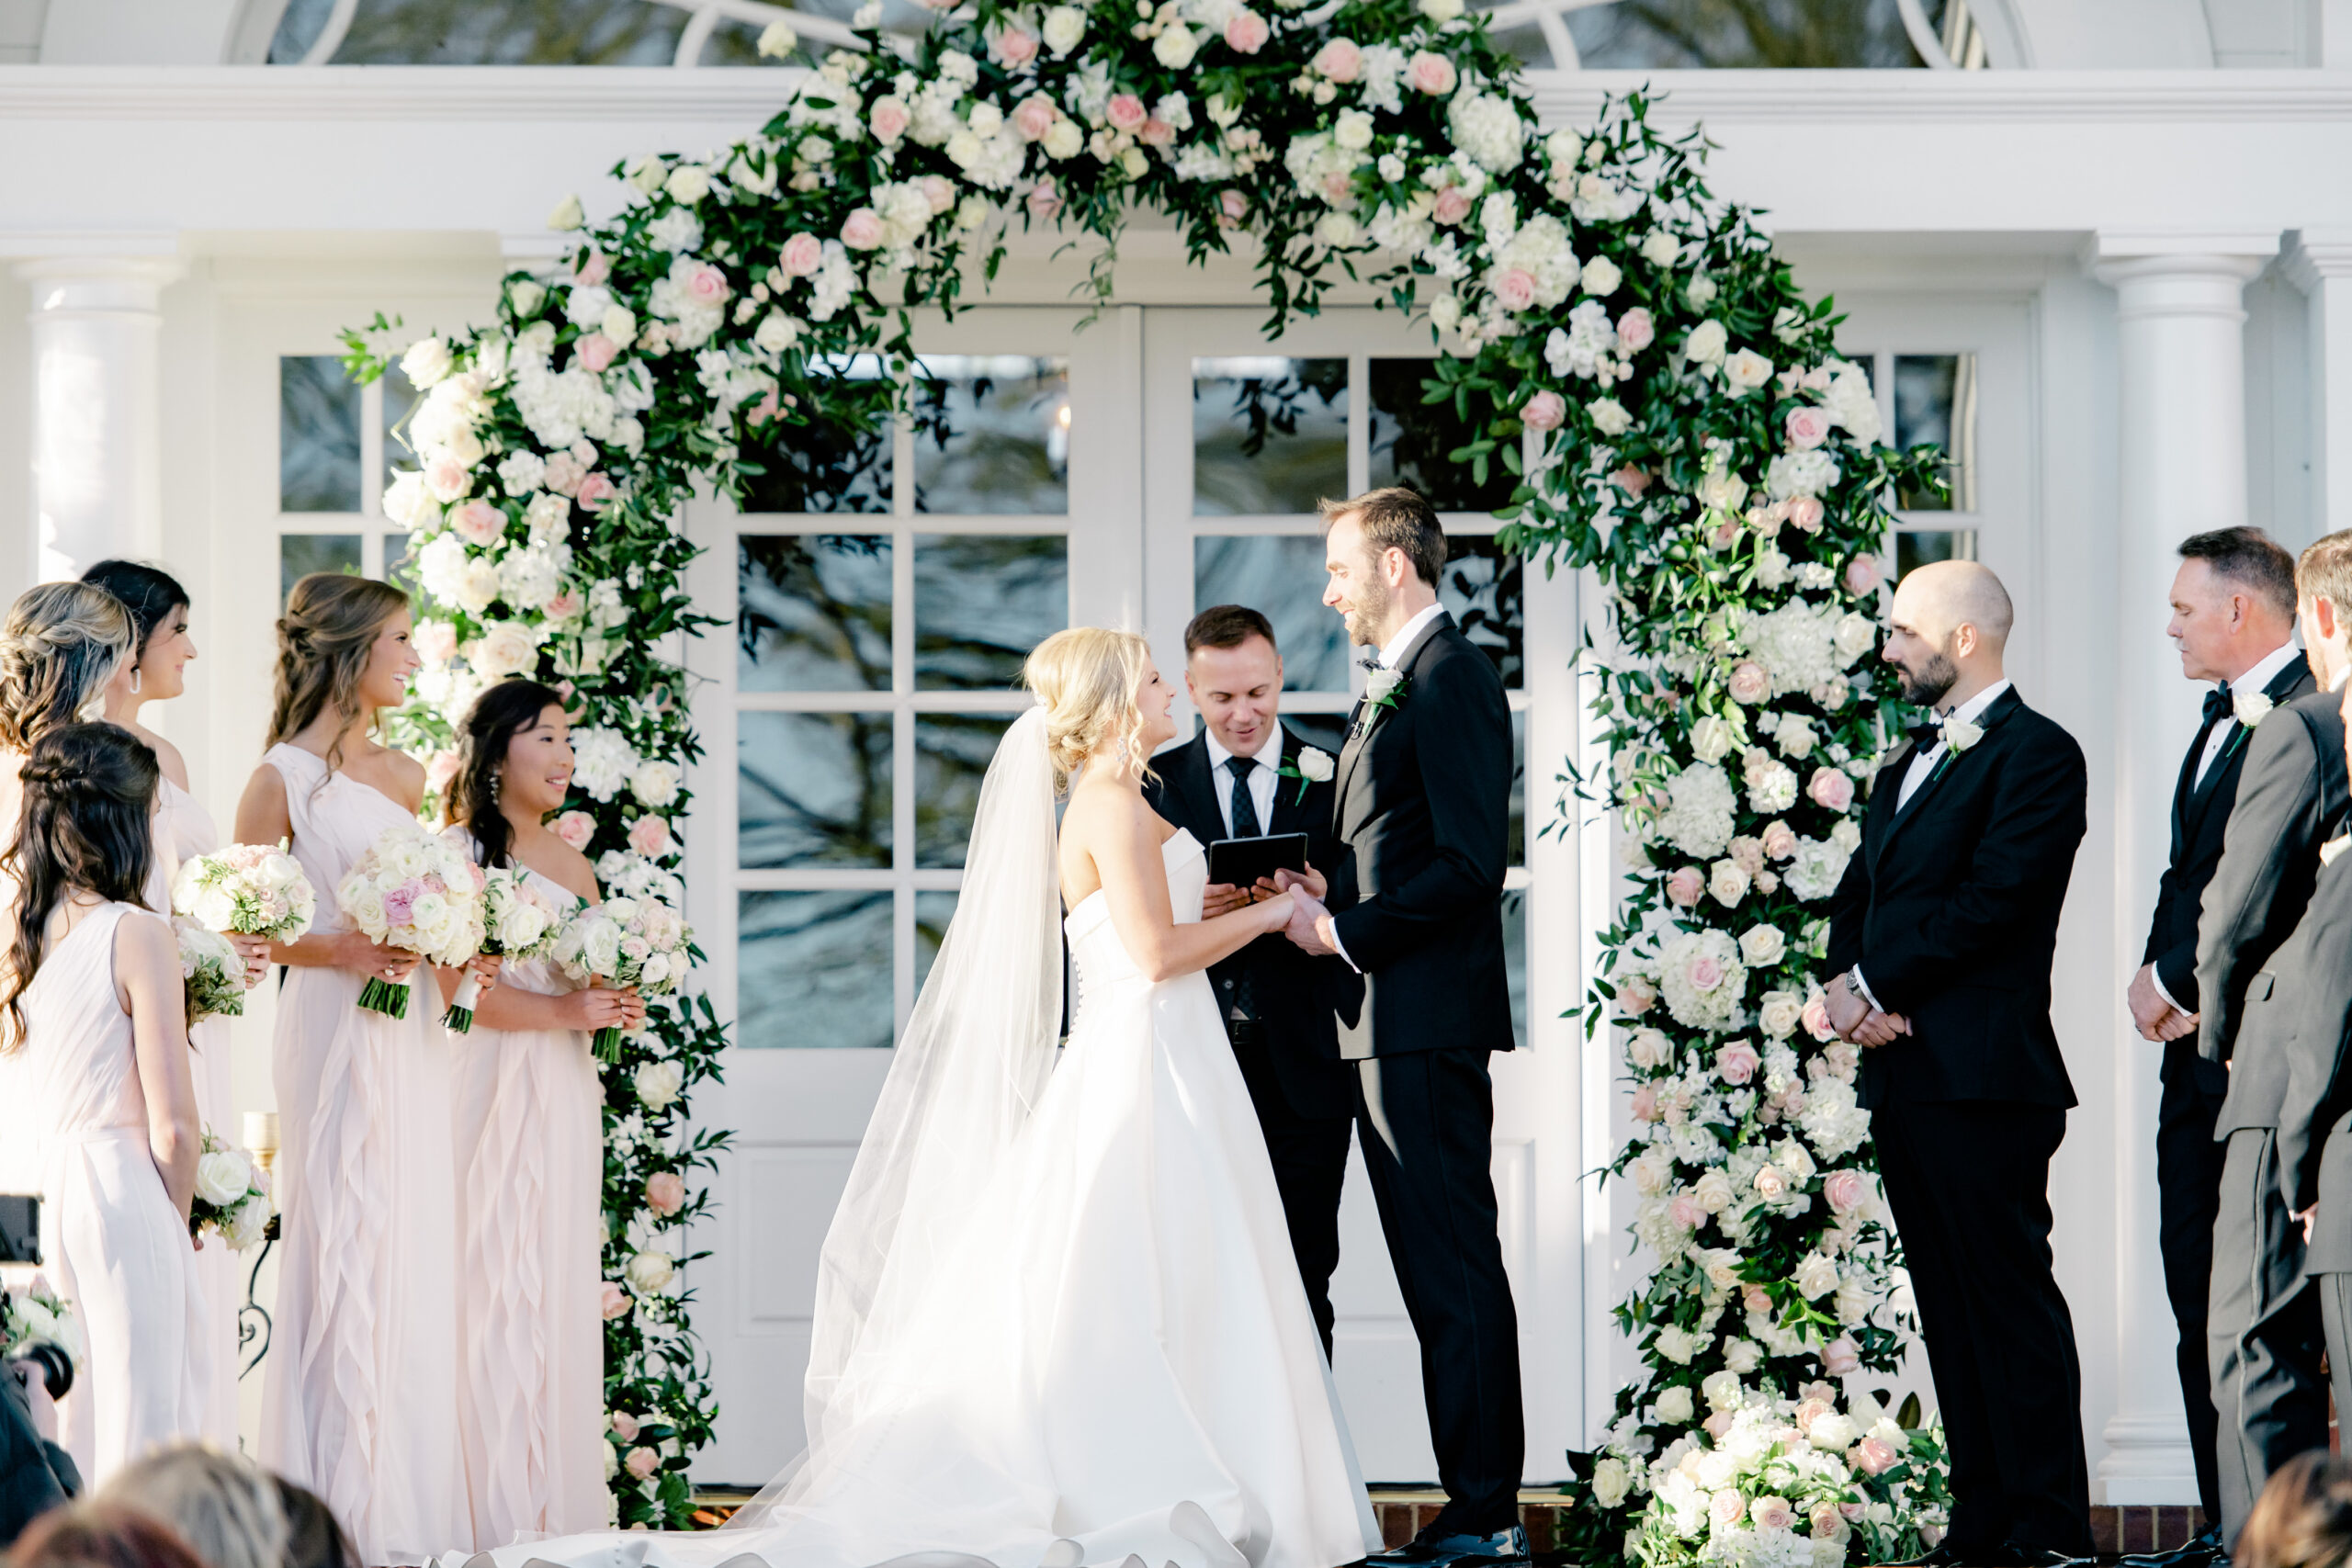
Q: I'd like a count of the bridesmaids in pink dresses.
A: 5